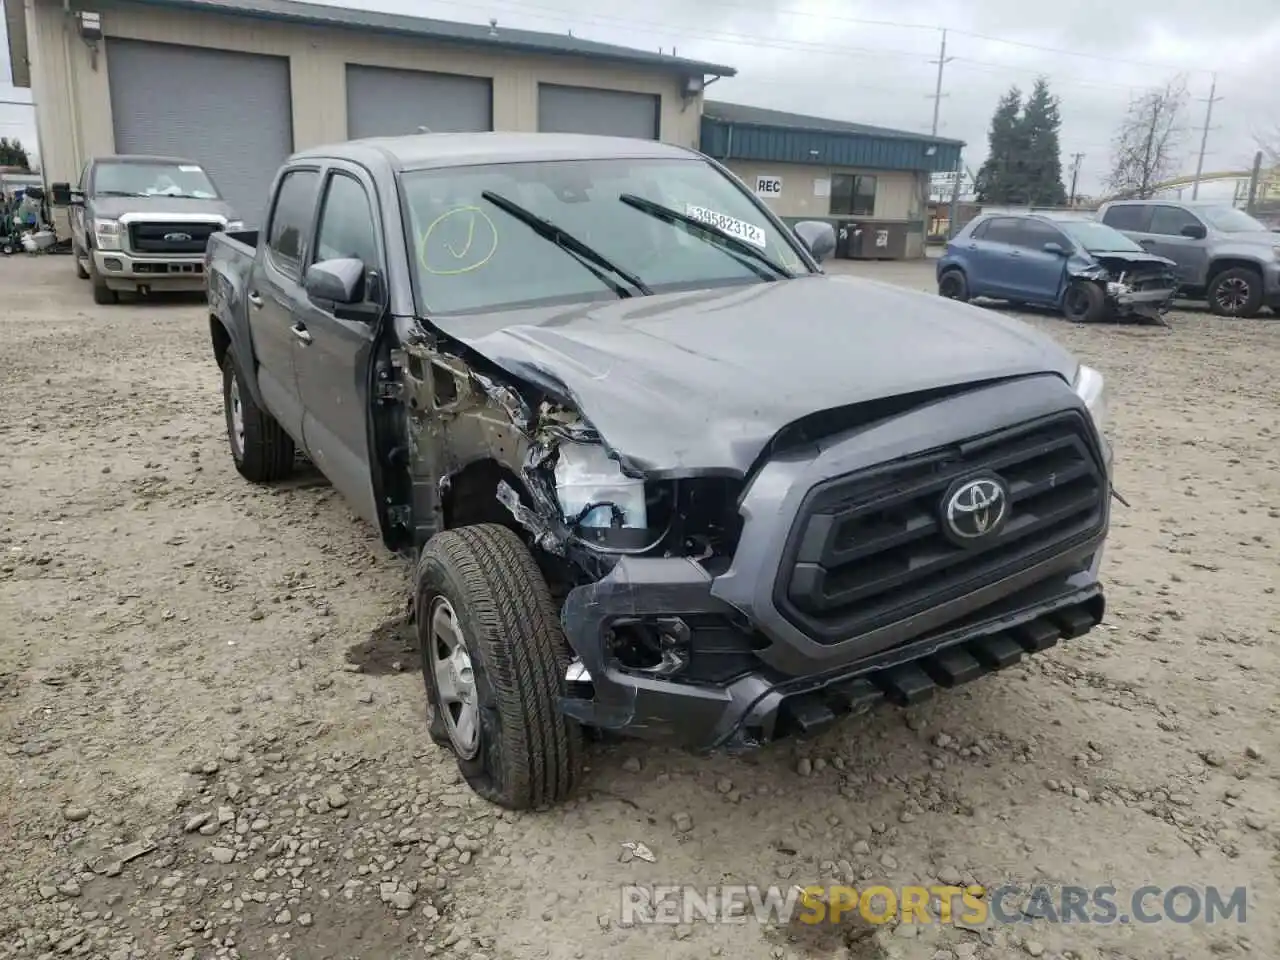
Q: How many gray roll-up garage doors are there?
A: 3